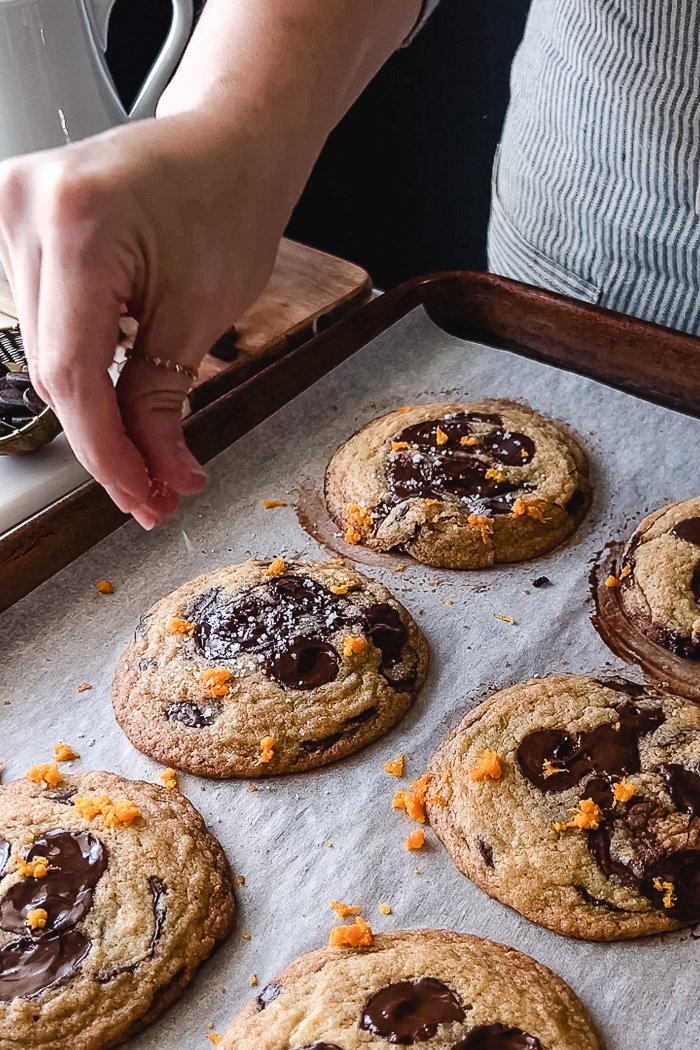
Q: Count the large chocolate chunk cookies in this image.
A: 6